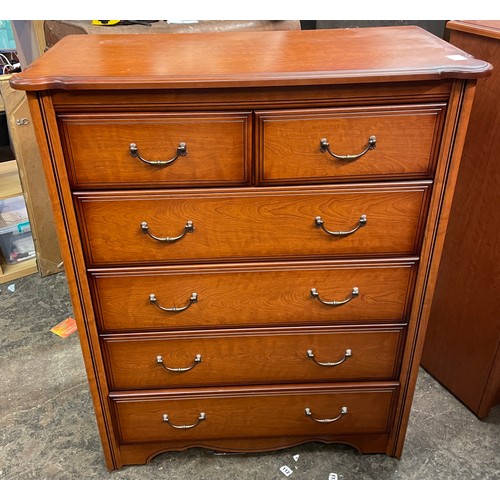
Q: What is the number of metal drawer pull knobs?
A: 10